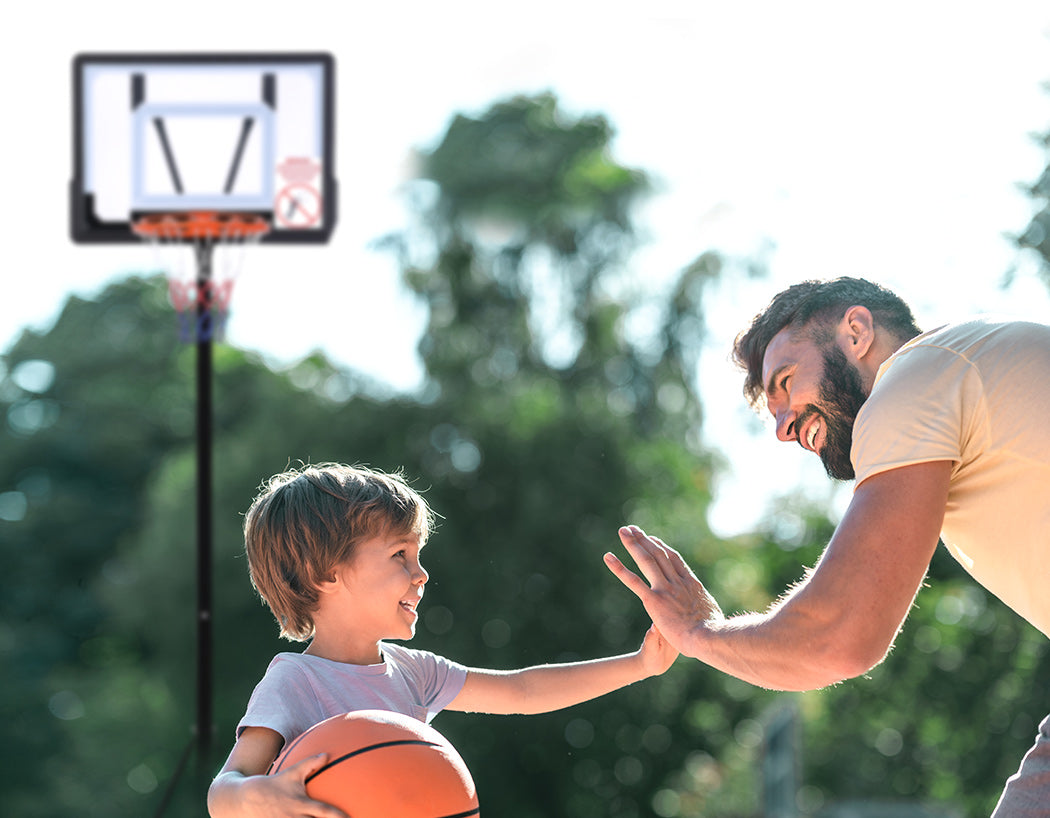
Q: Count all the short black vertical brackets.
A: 2